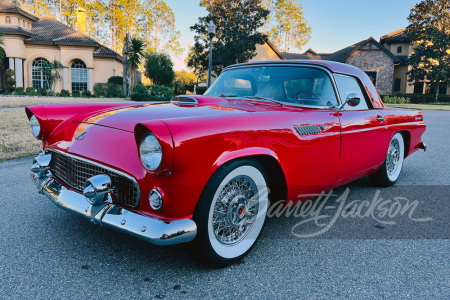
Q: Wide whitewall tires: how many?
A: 2